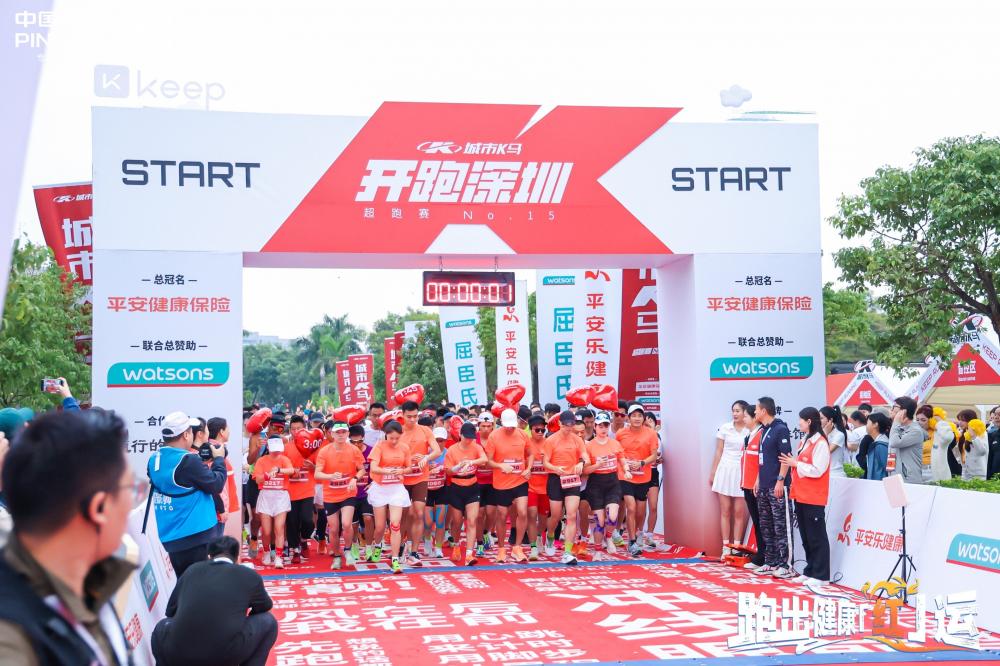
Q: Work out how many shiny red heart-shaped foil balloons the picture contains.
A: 11